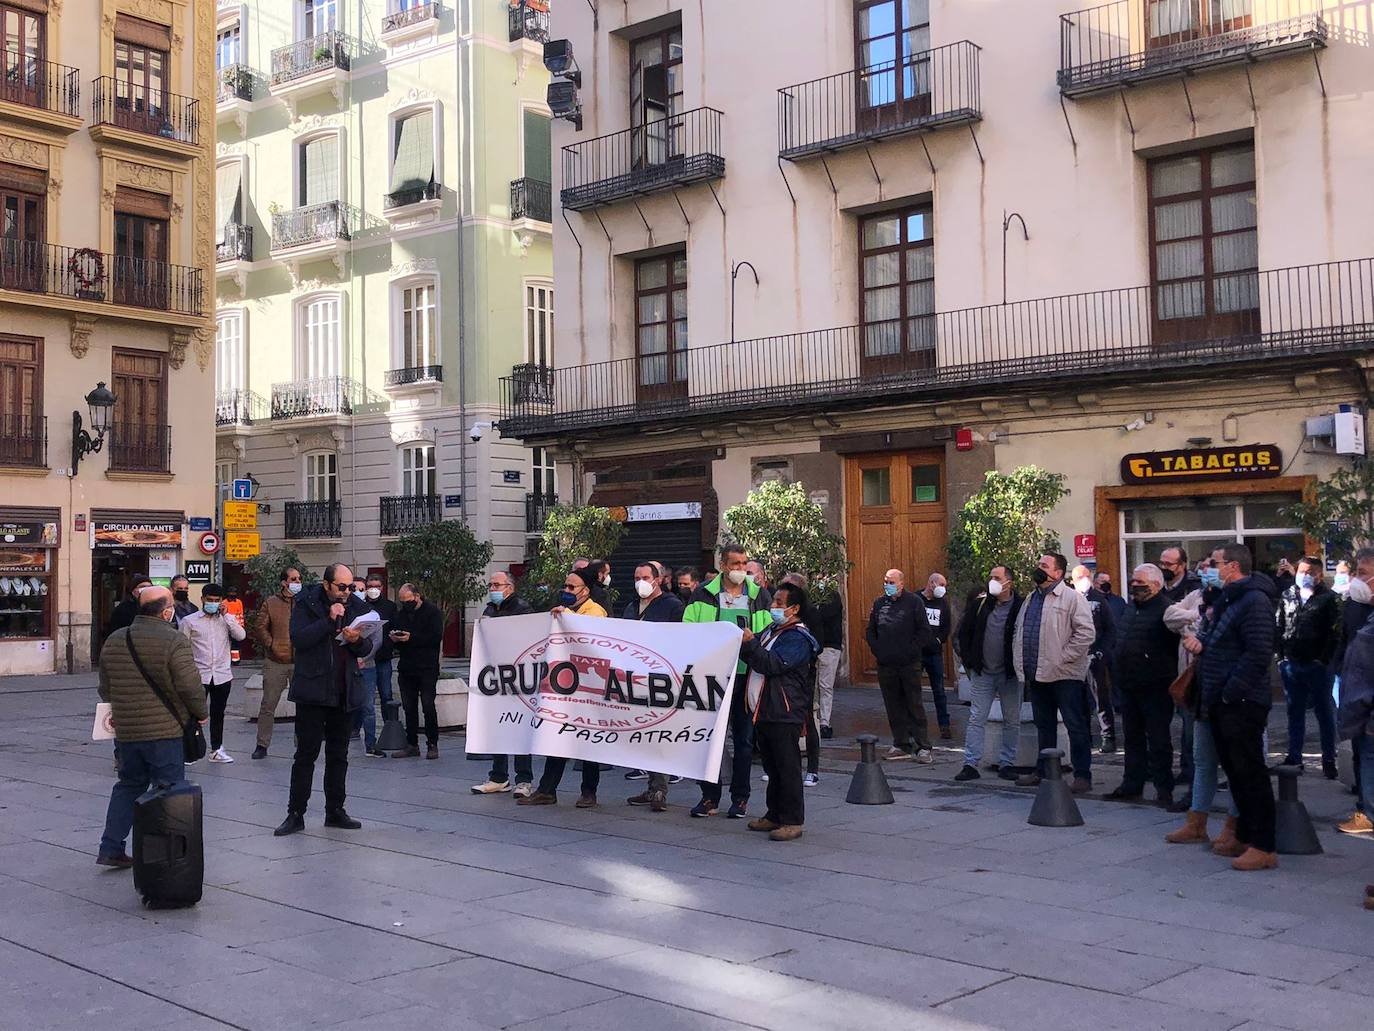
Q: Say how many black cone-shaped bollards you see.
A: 4